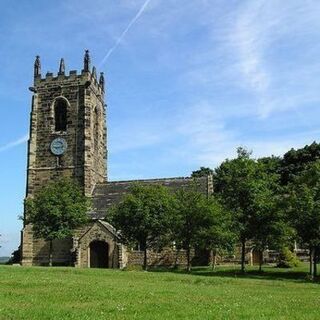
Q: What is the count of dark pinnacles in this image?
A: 5